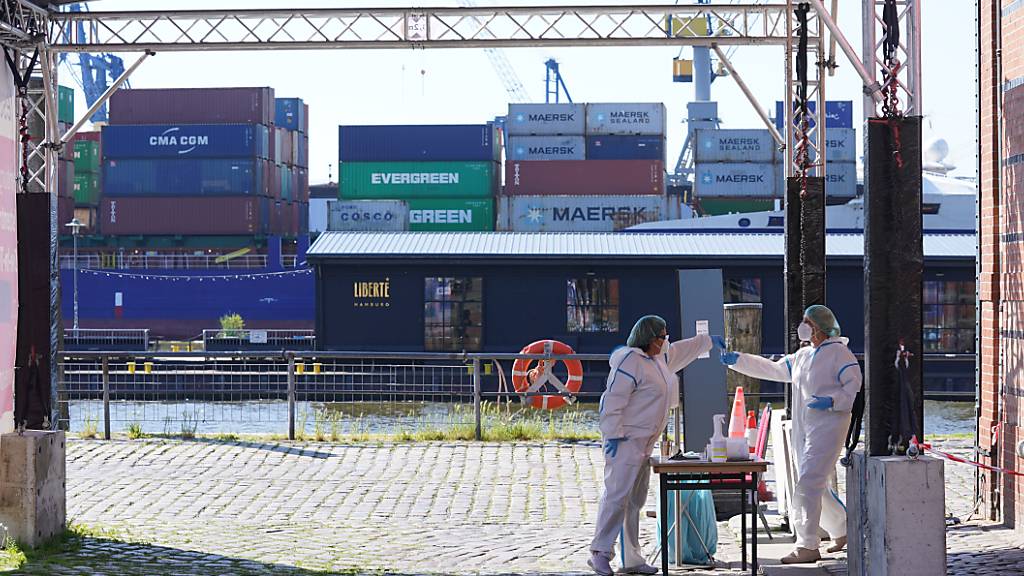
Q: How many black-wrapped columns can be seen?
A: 3